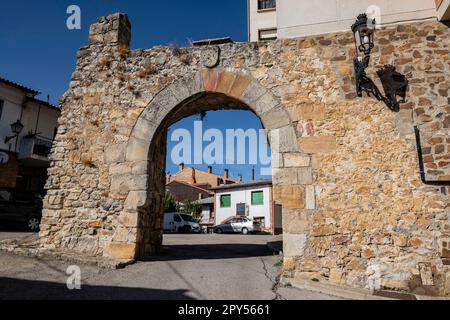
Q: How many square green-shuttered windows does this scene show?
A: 2